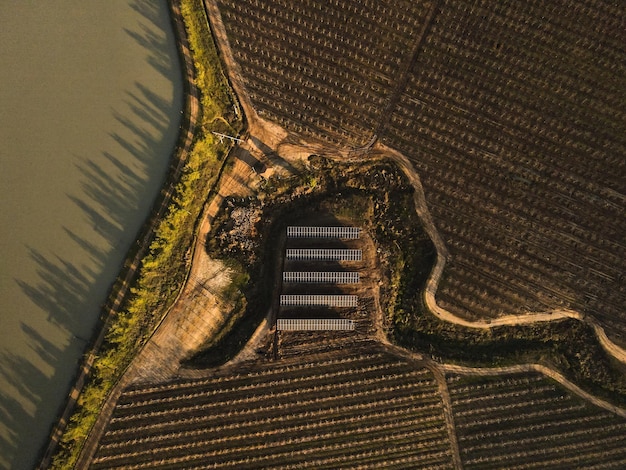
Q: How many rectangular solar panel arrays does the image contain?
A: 5